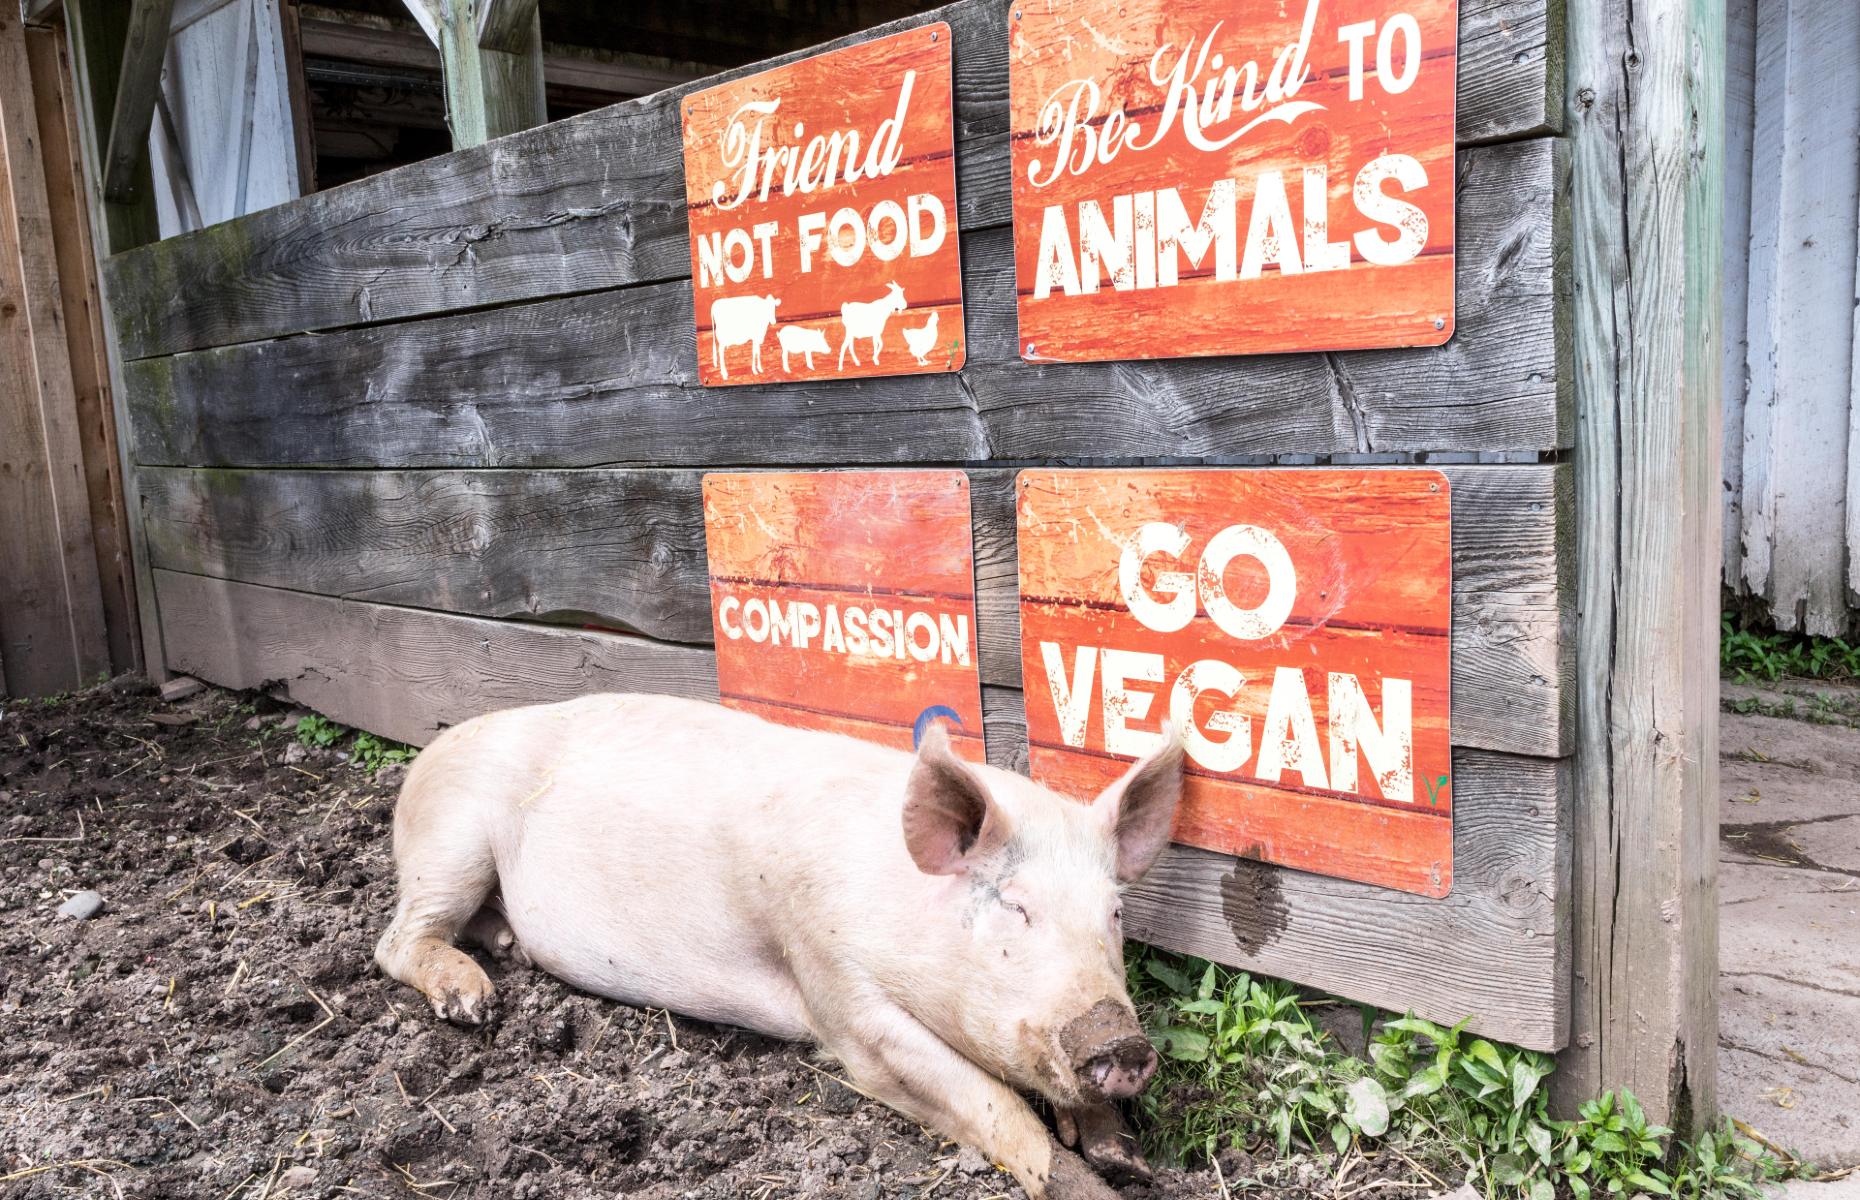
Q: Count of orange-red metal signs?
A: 4